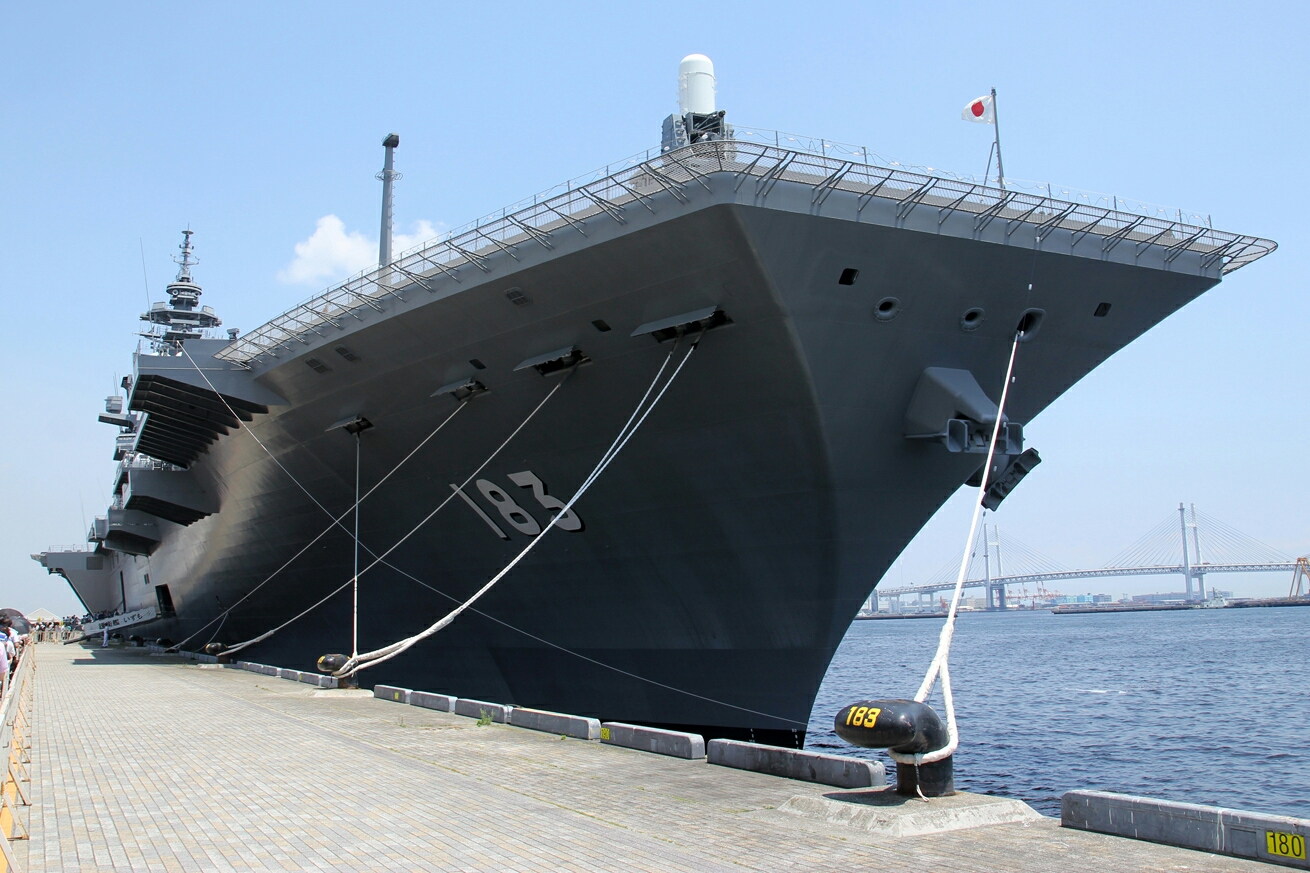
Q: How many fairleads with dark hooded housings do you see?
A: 4